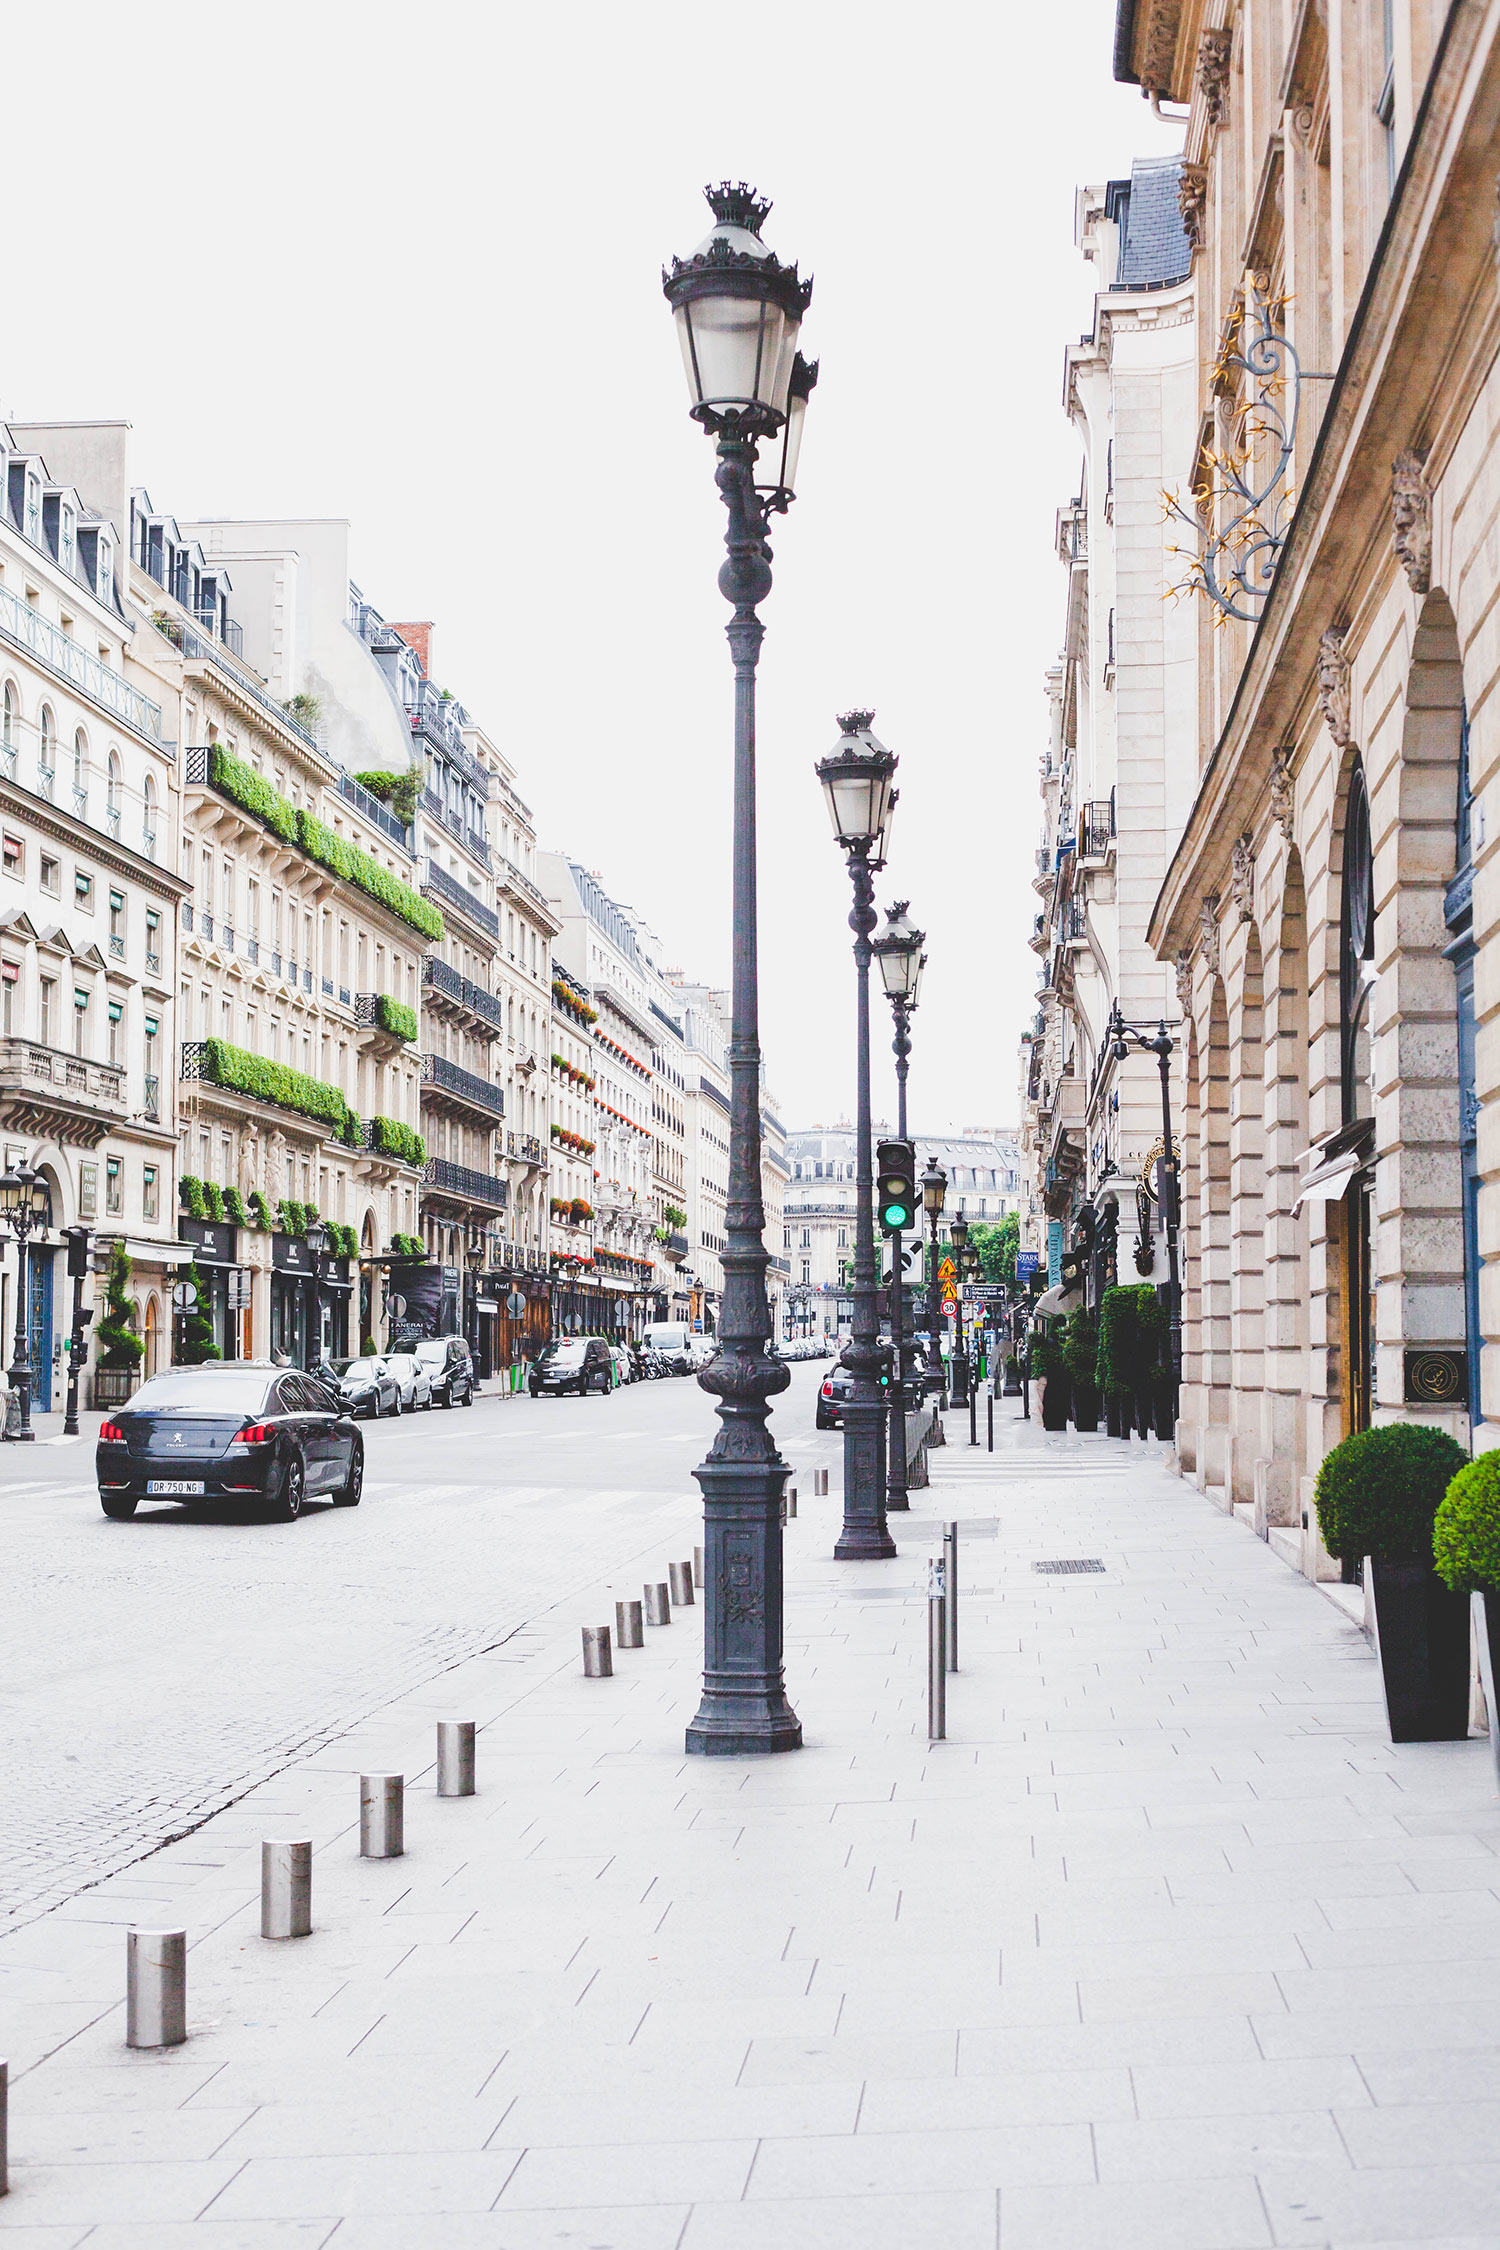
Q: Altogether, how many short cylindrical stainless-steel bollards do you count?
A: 13